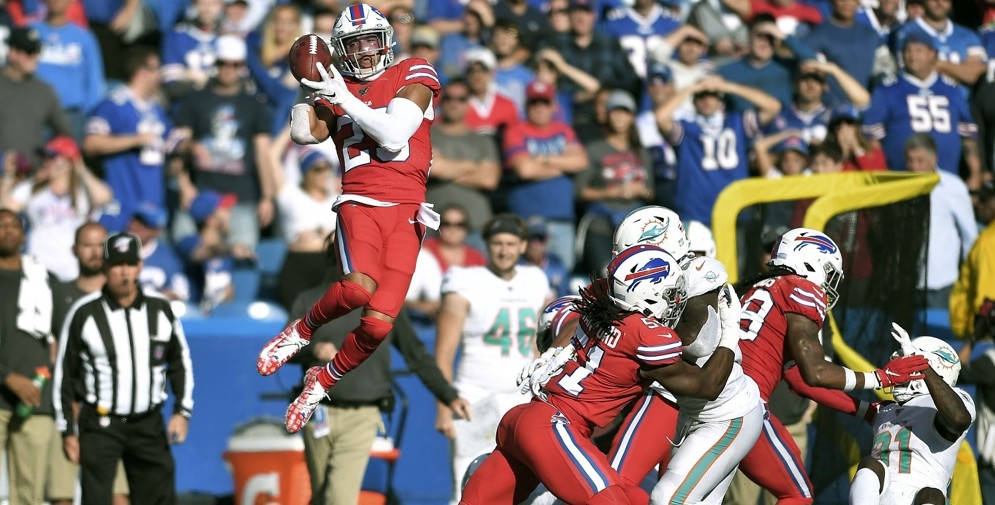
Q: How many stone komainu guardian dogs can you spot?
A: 0